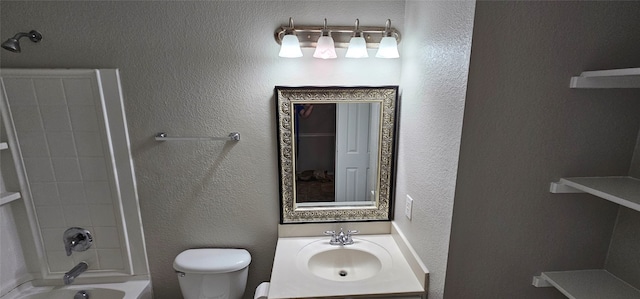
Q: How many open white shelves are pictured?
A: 3